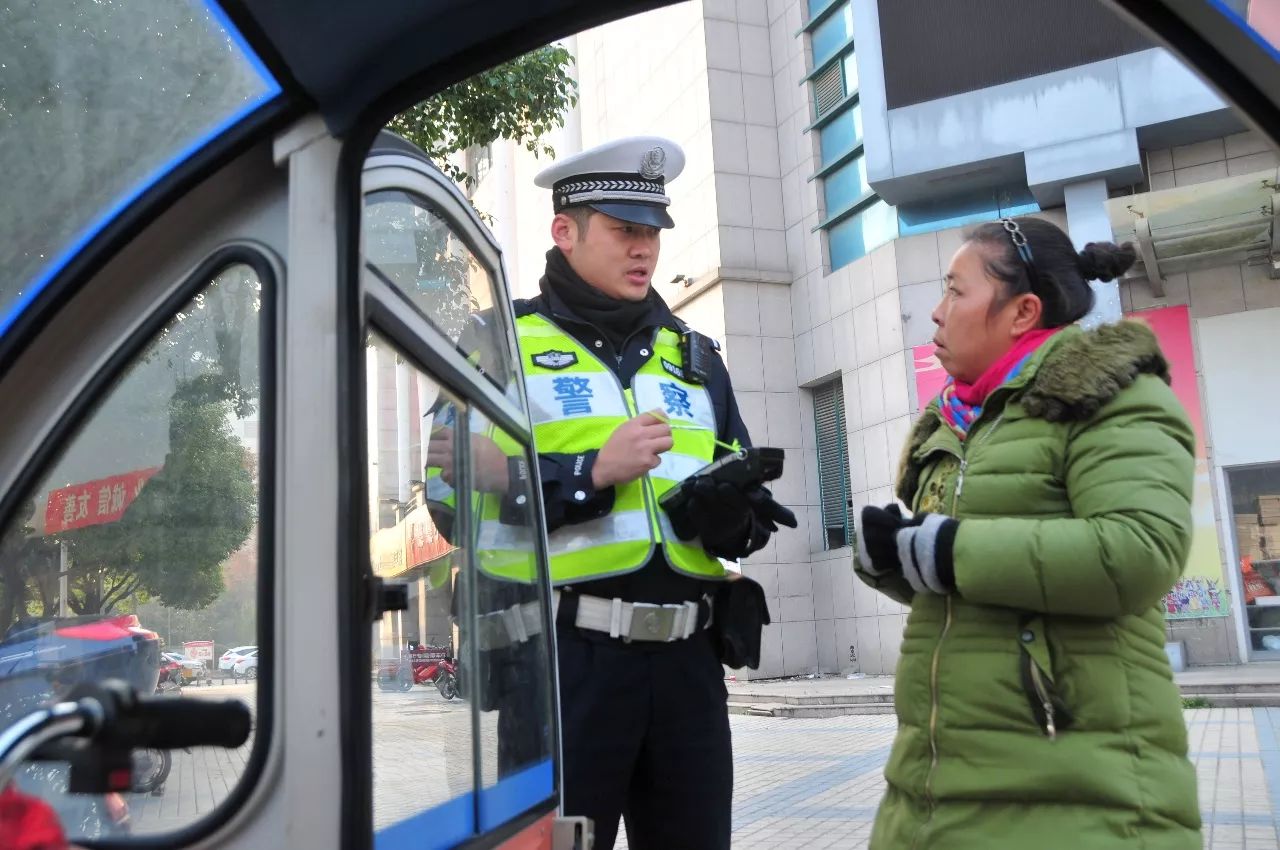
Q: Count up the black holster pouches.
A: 1